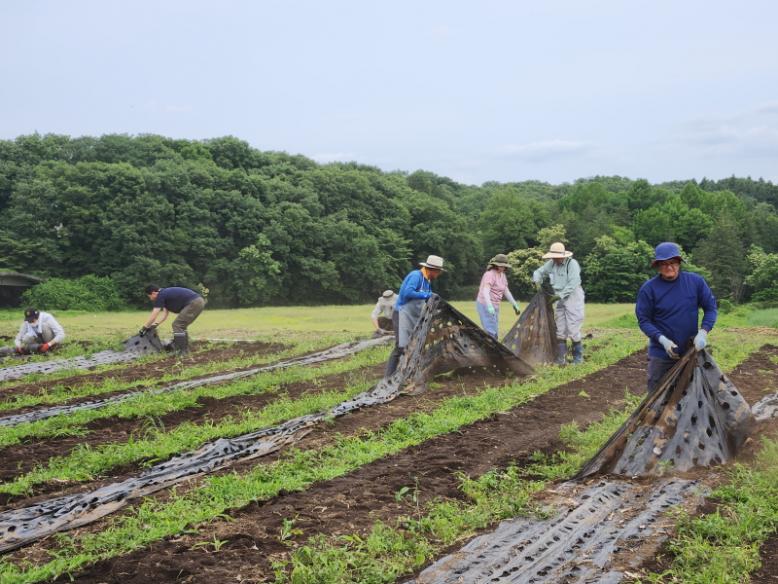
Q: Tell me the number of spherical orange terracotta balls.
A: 0